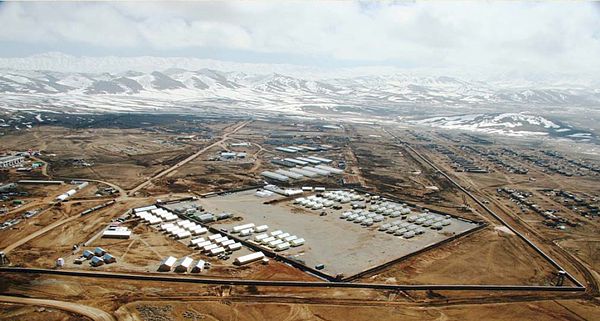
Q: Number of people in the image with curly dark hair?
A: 0